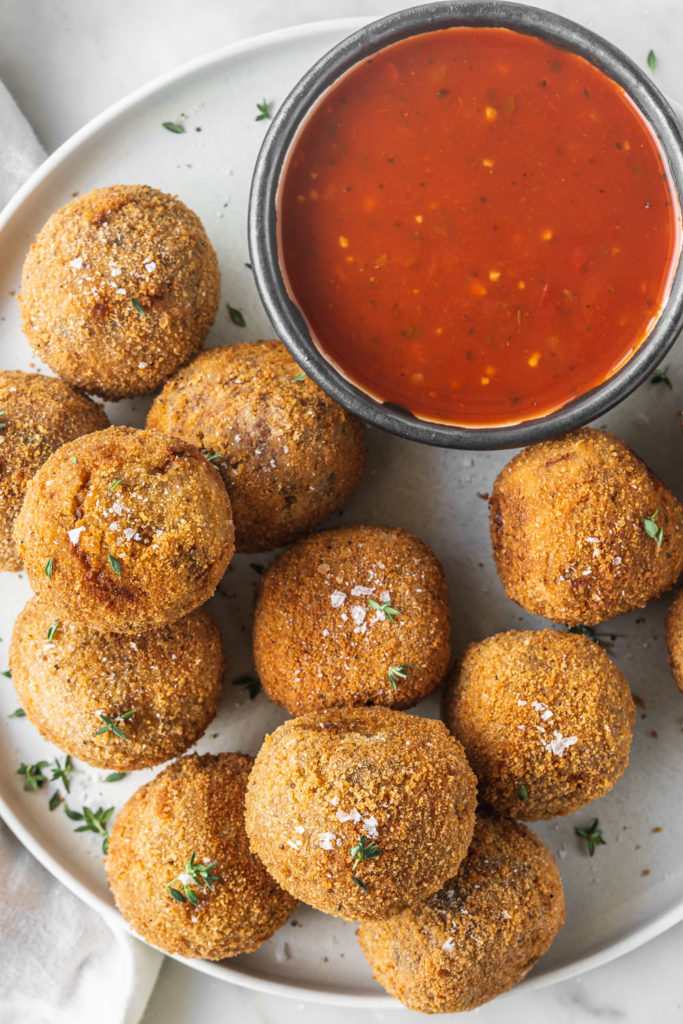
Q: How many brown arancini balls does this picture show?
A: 12